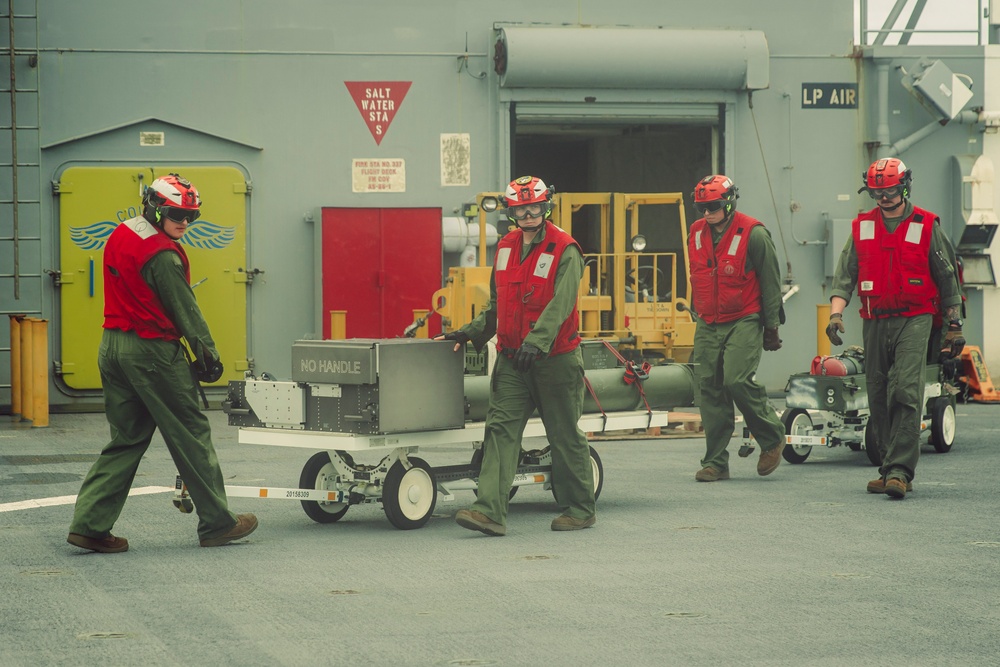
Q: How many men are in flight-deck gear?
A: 4